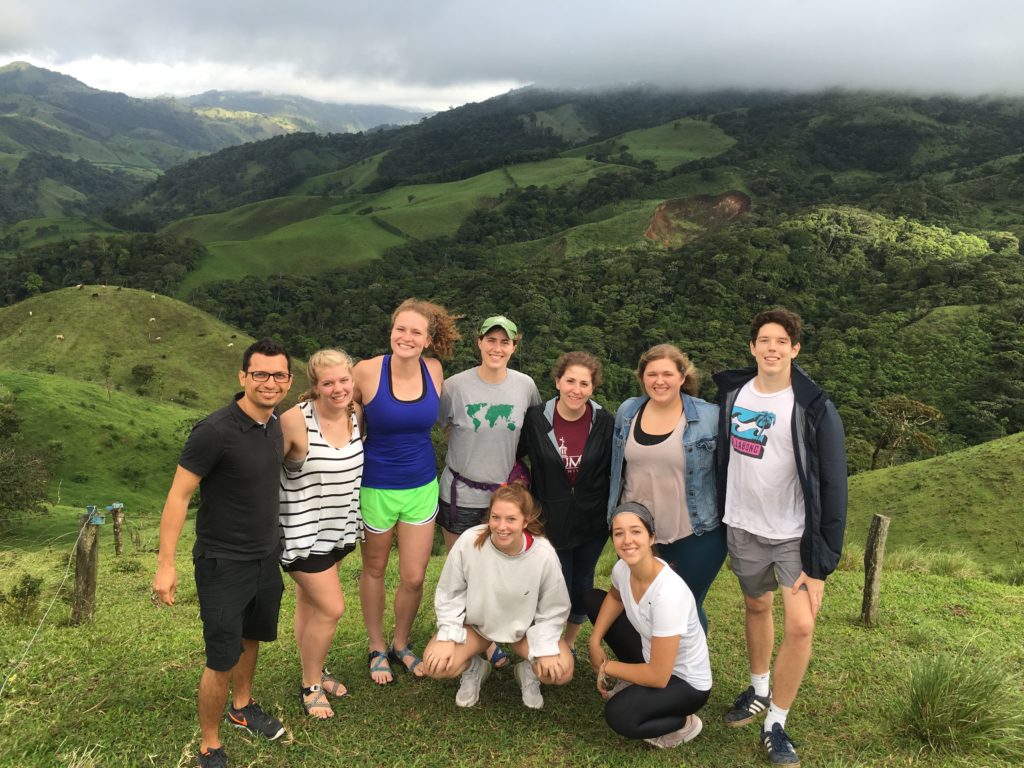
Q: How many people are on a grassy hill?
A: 9